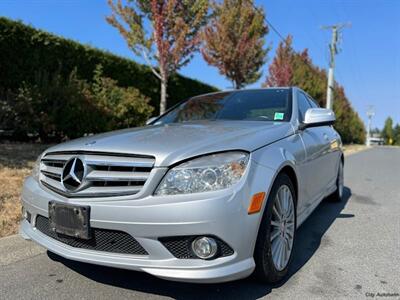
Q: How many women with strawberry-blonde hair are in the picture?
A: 0